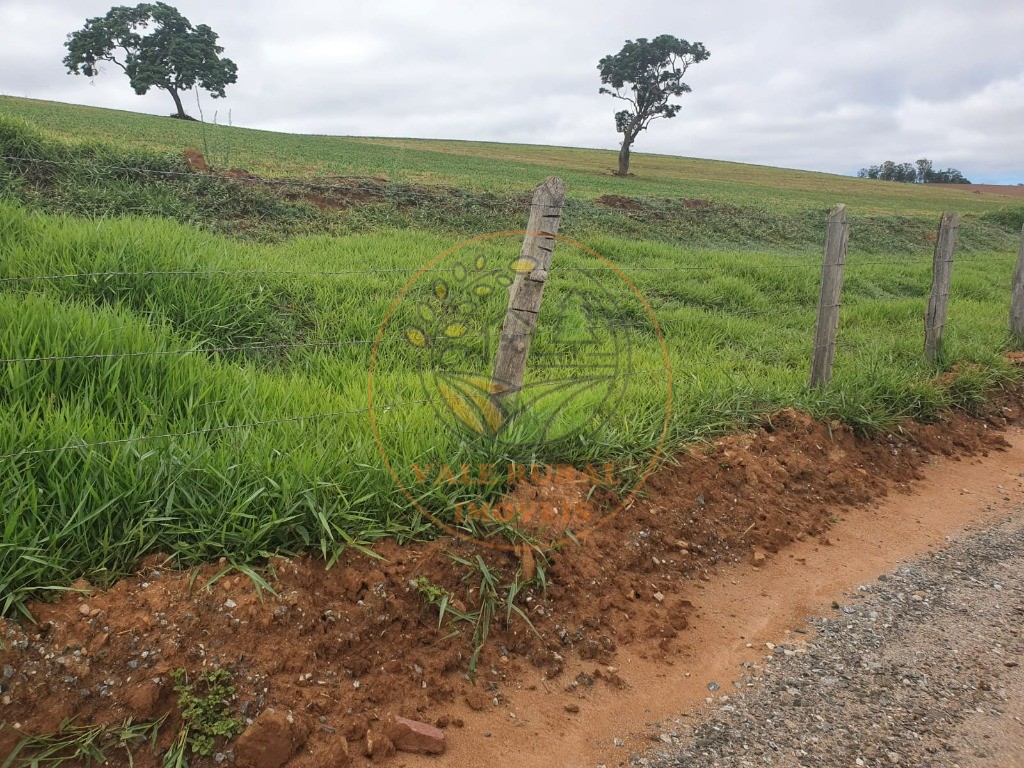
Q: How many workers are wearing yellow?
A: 0